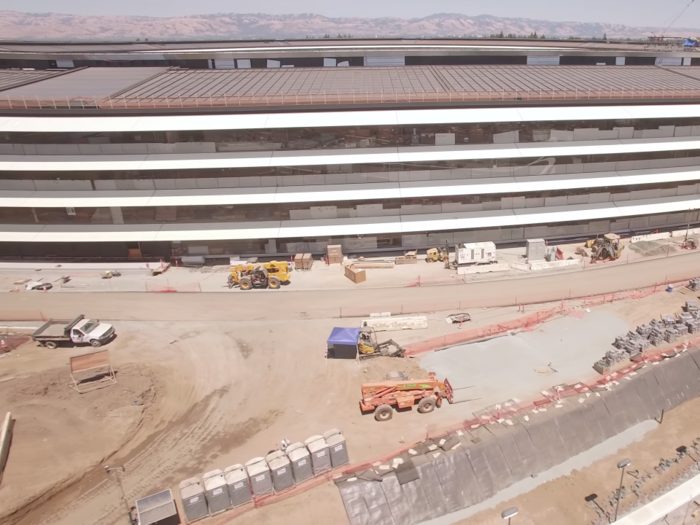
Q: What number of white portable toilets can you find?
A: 8